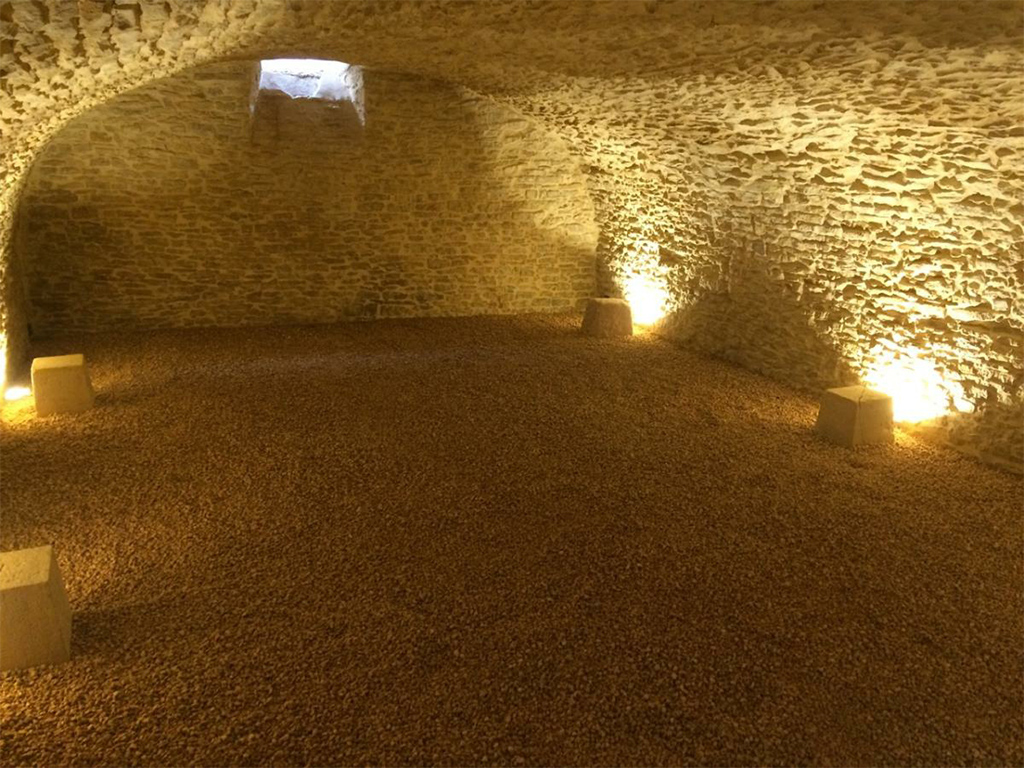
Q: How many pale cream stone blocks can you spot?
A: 4